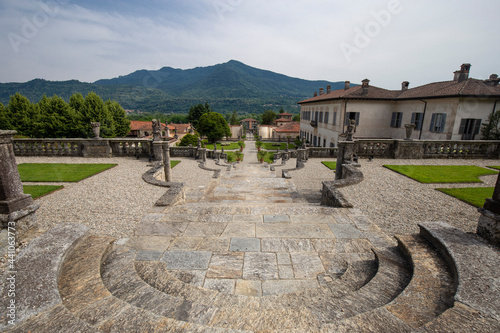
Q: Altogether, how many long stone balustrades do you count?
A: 2